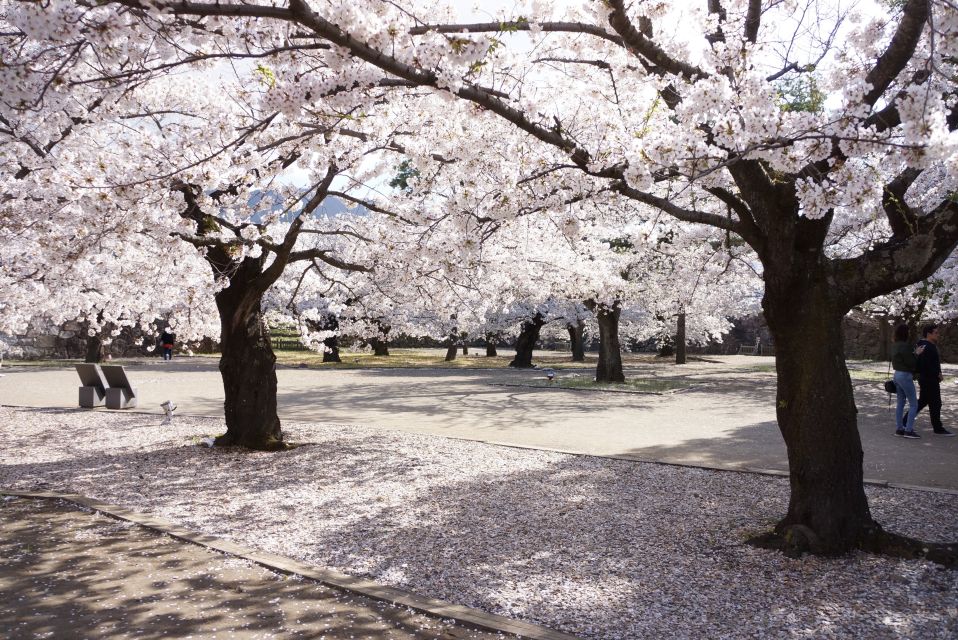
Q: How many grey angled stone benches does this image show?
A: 2